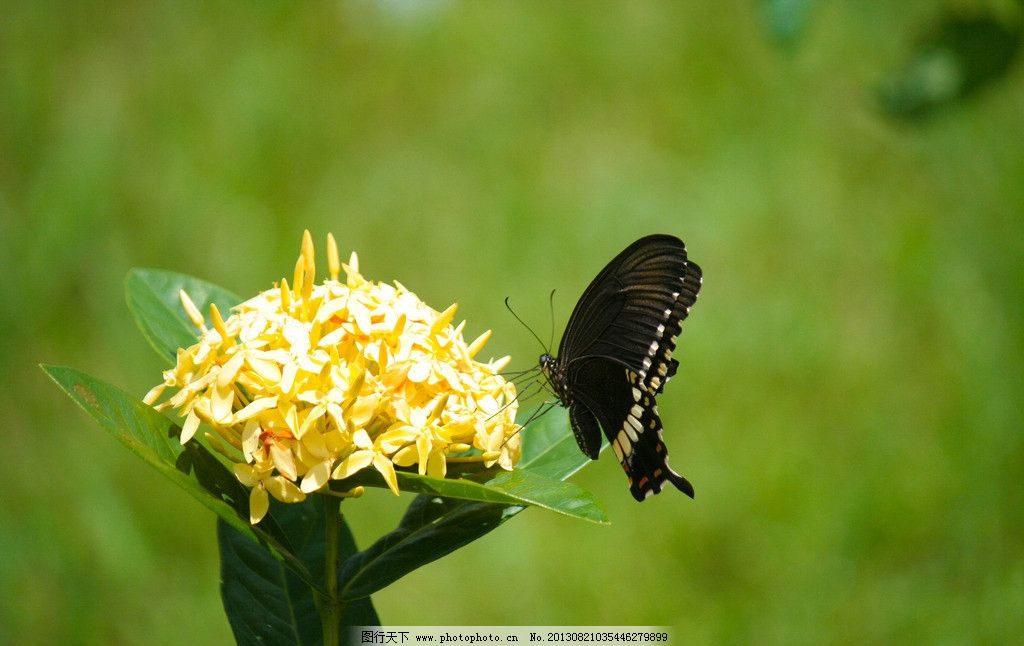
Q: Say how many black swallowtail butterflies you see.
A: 1